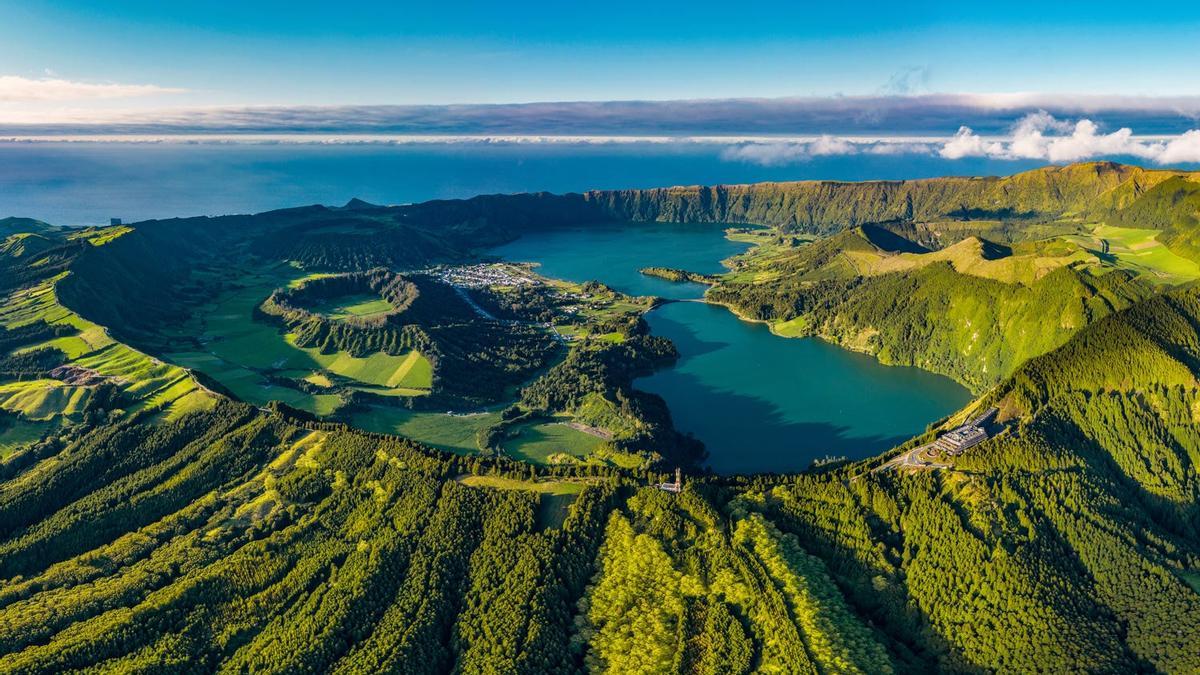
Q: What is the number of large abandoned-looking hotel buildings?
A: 1